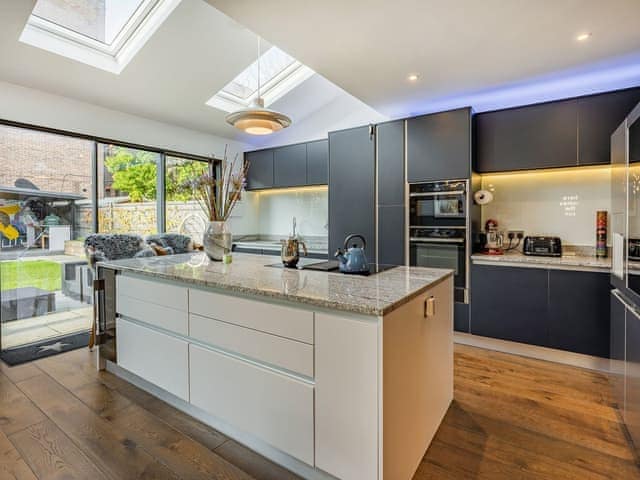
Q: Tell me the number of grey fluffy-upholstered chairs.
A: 2